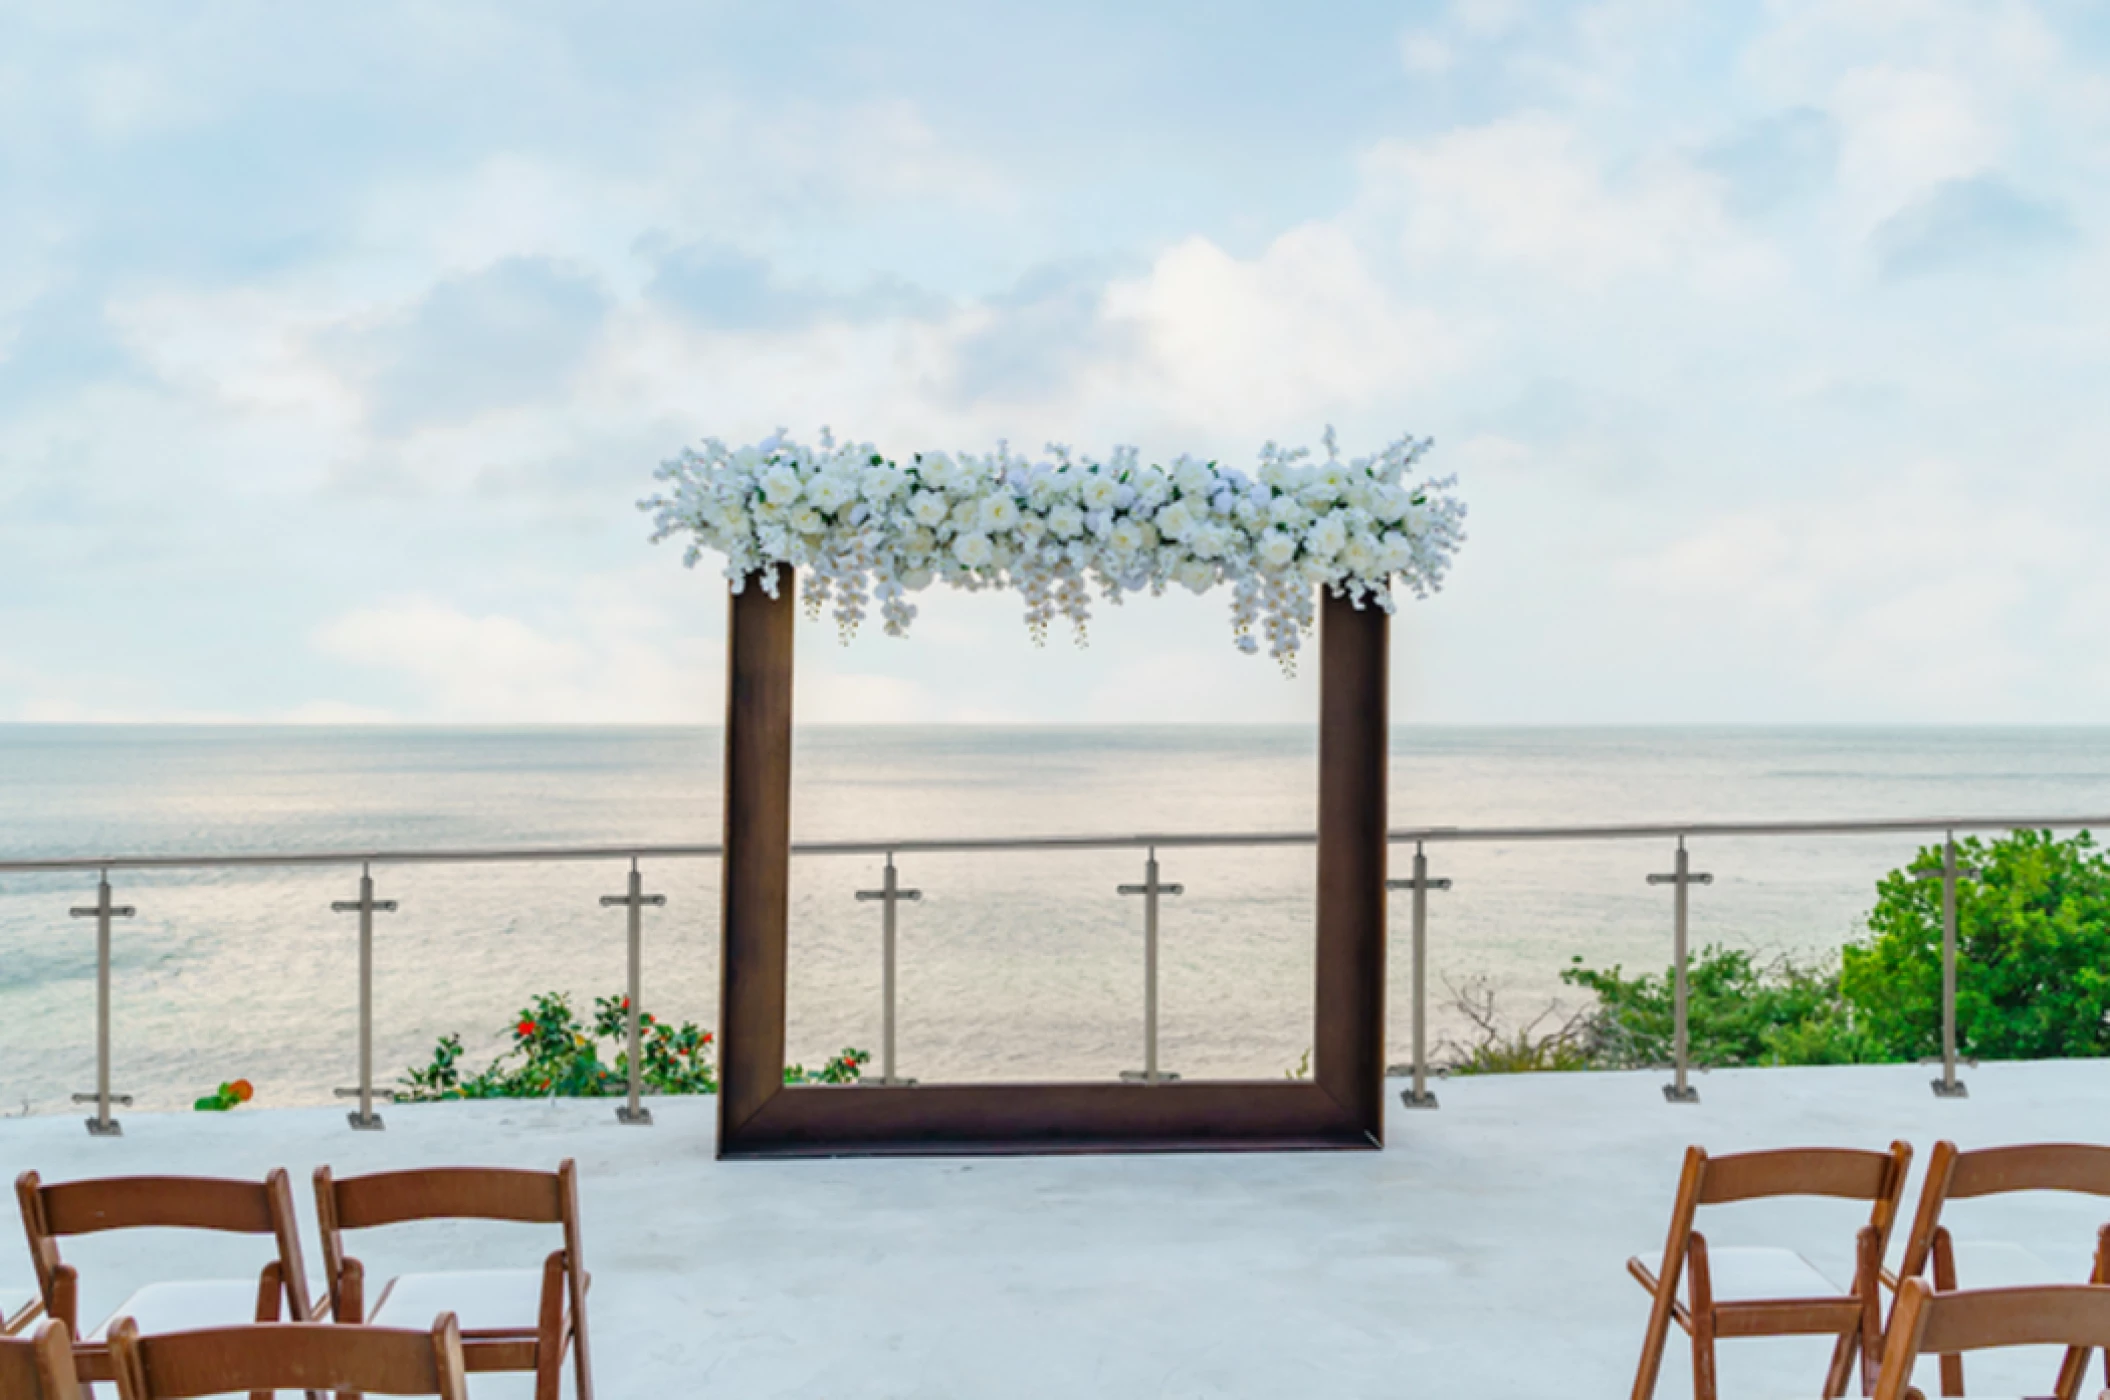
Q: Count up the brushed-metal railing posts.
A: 8